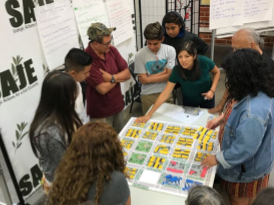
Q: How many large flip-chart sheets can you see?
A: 5